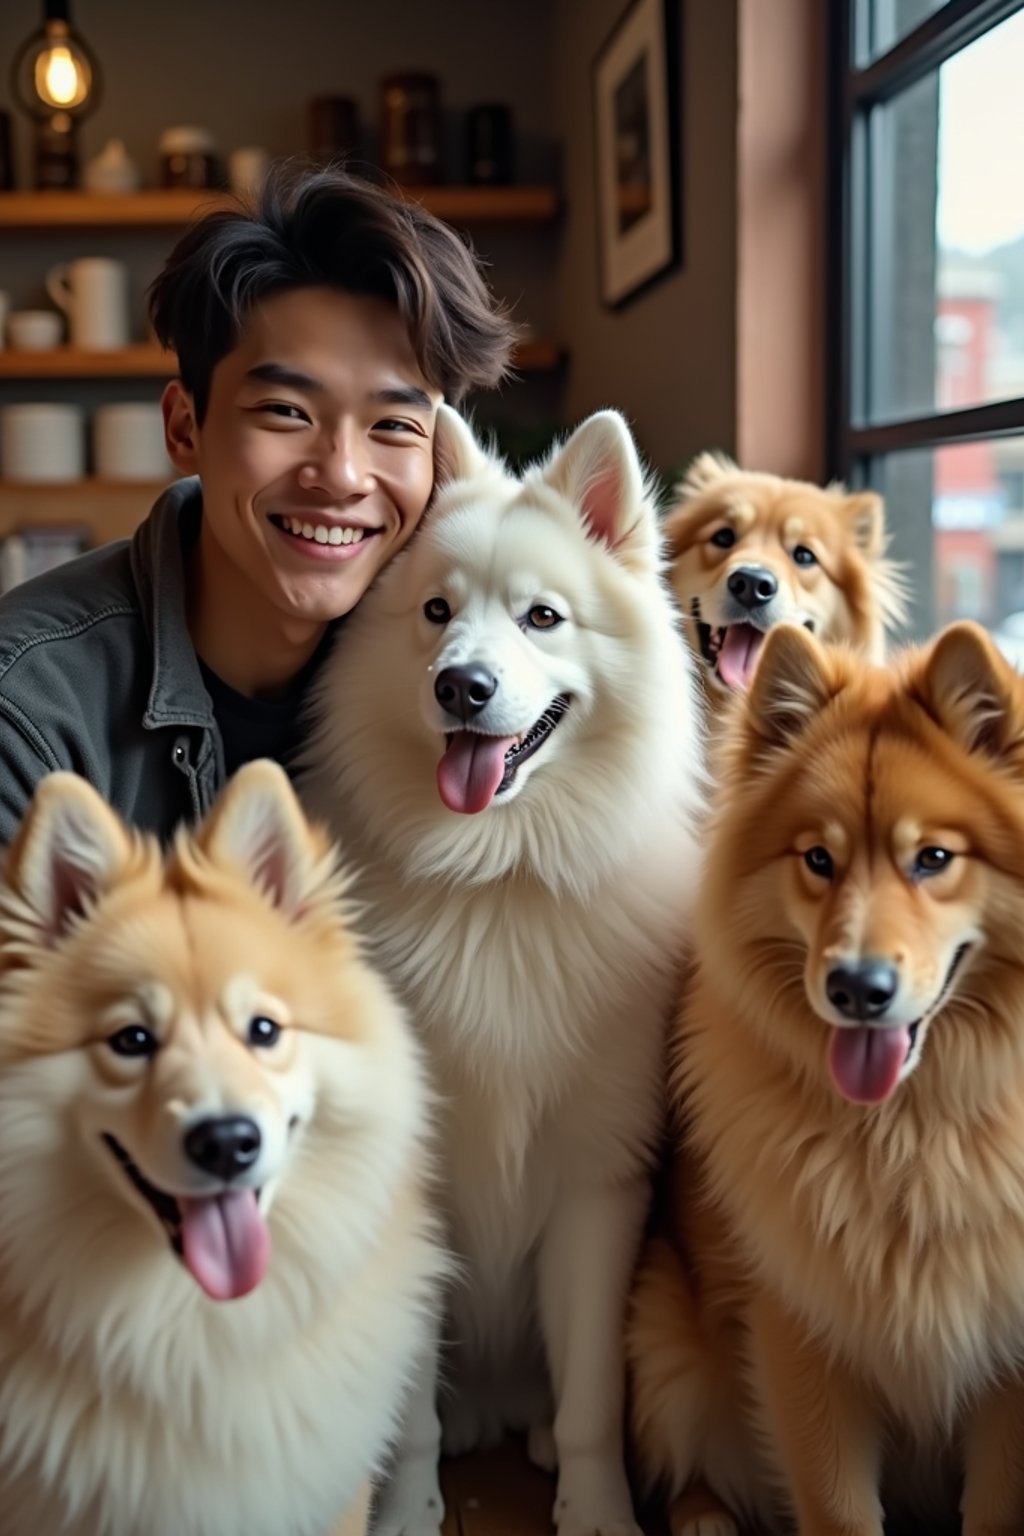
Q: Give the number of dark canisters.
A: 3